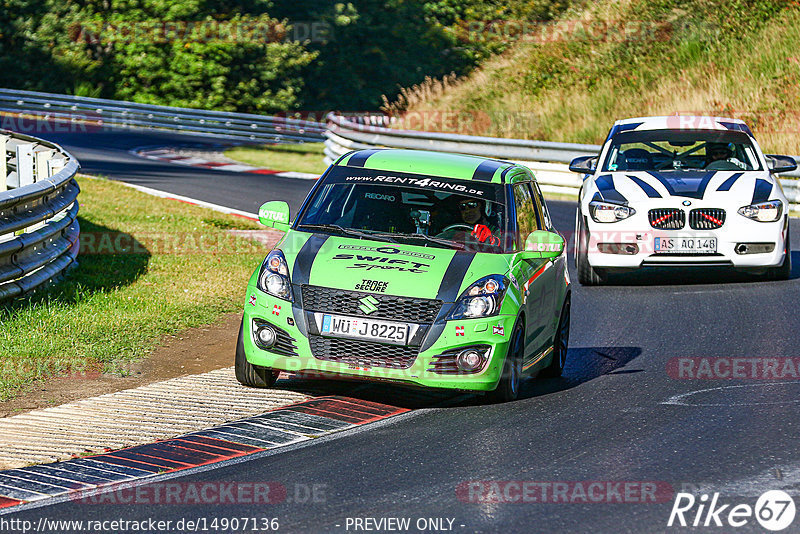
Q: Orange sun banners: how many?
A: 0